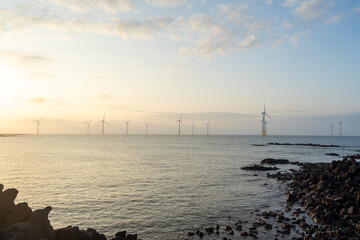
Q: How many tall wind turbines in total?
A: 11